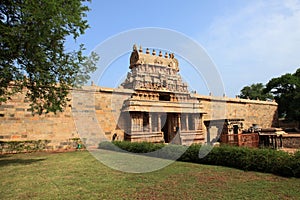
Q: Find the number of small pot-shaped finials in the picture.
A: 5